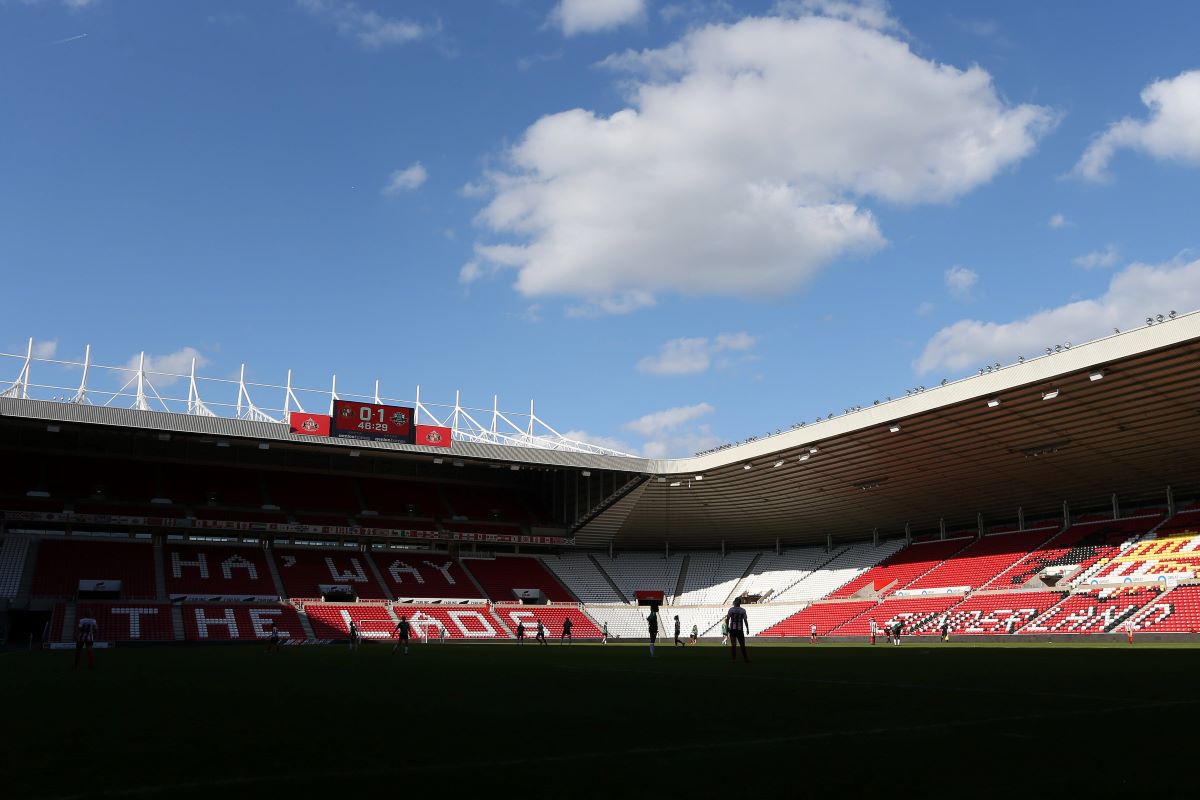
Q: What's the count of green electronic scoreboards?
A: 0